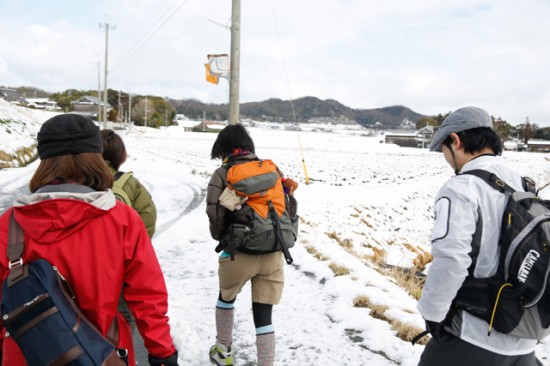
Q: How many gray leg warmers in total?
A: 2